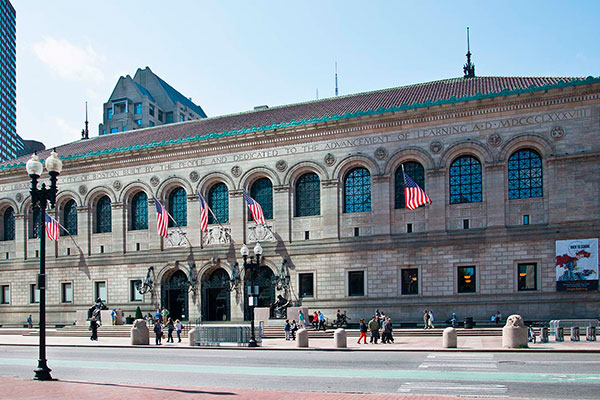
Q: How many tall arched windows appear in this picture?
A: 13